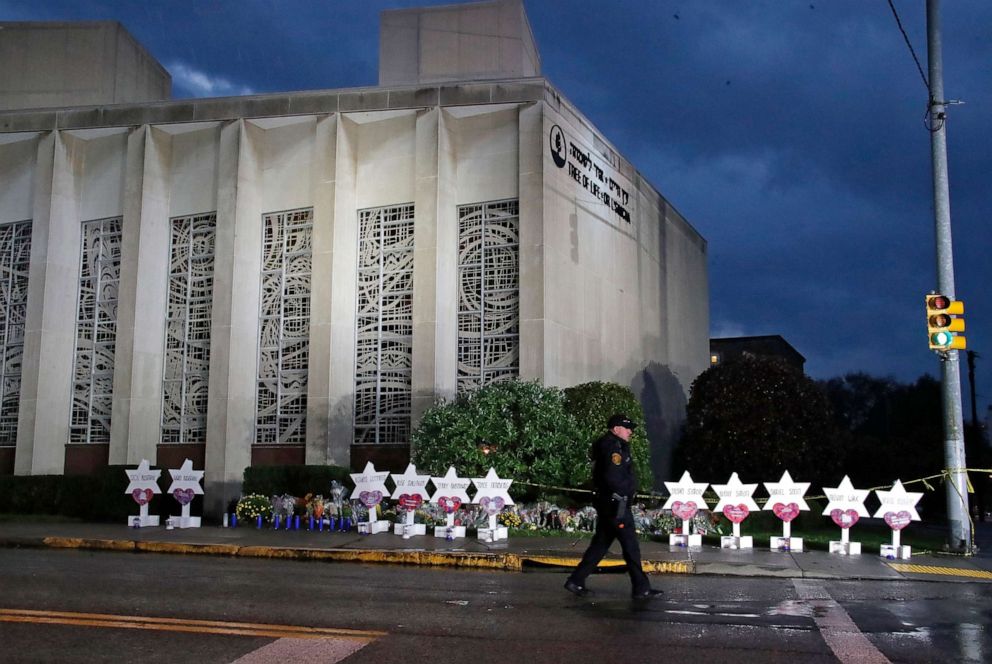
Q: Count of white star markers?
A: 11